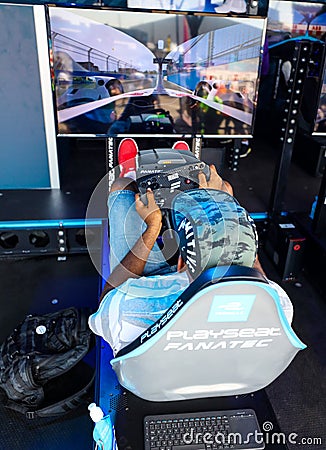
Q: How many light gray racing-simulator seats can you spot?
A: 1